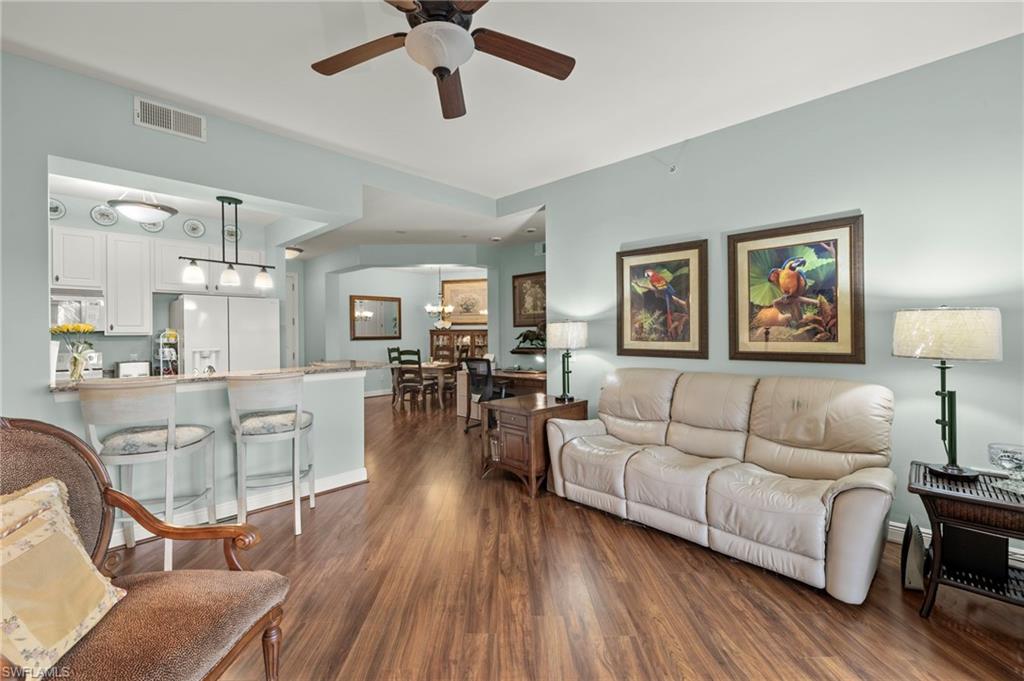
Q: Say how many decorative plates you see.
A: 5